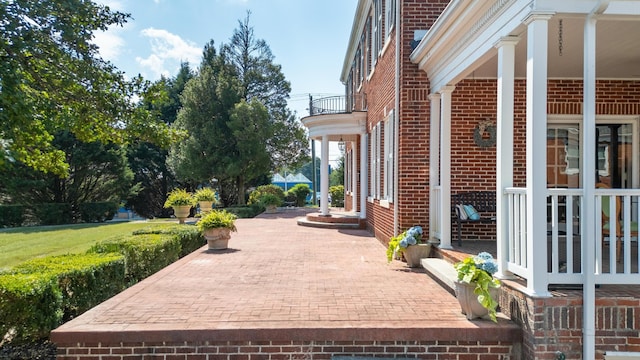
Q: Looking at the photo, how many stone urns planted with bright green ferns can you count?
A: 3